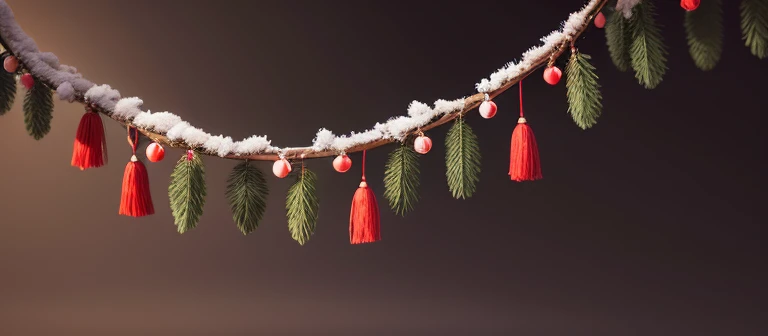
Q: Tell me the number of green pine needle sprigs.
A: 12